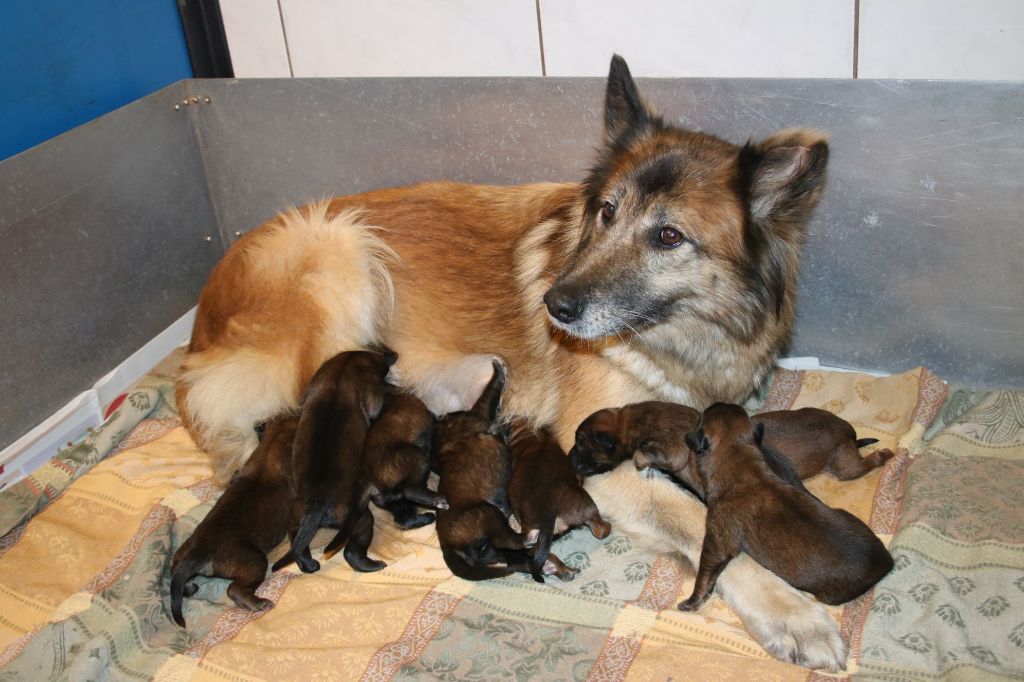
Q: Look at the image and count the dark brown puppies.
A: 8